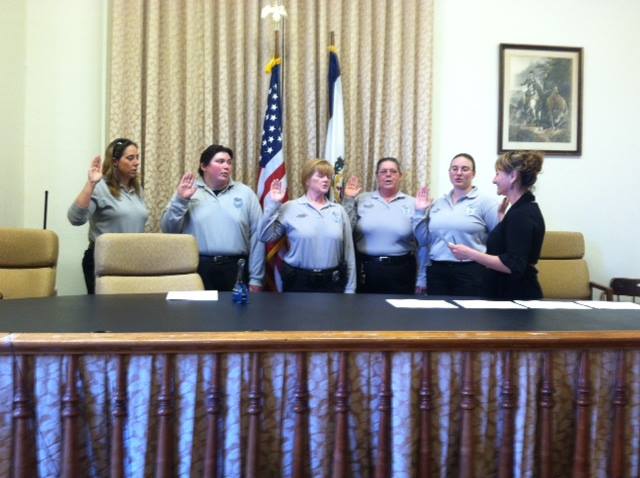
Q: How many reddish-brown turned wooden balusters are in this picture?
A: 15